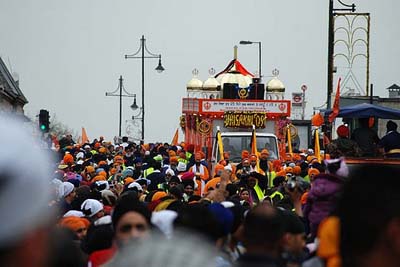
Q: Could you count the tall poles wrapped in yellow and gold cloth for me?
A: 4